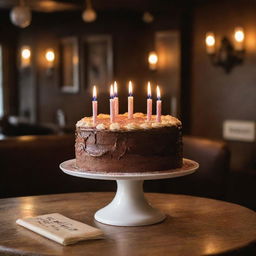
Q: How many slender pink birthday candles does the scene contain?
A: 6